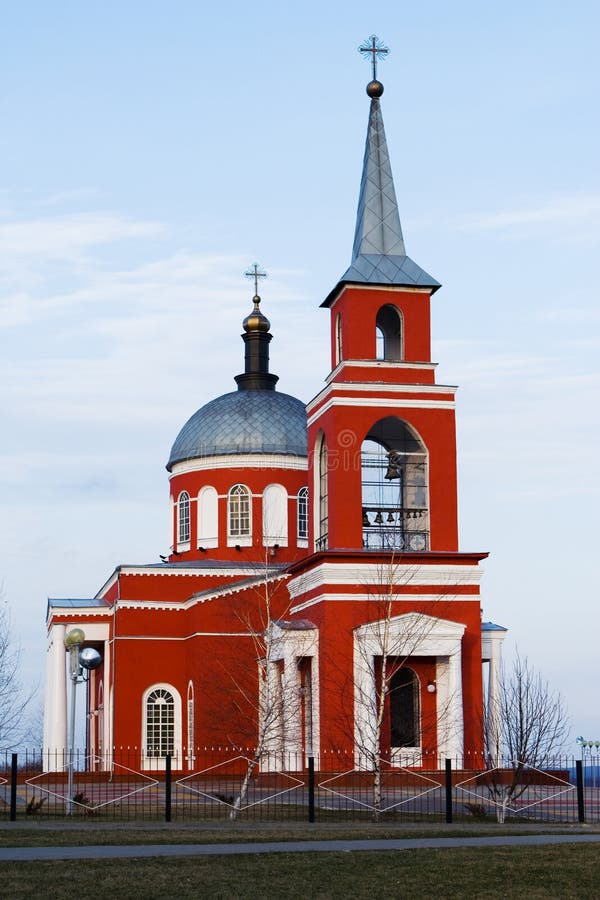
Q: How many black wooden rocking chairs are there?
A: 0